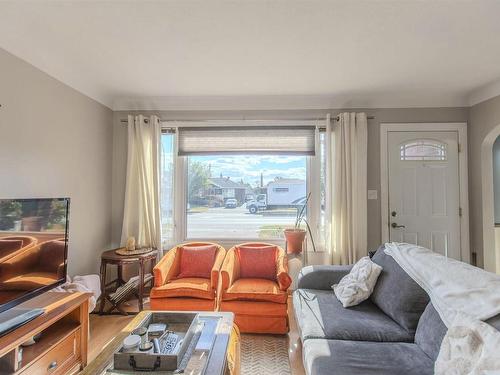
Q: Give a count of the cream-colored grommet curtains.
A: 2